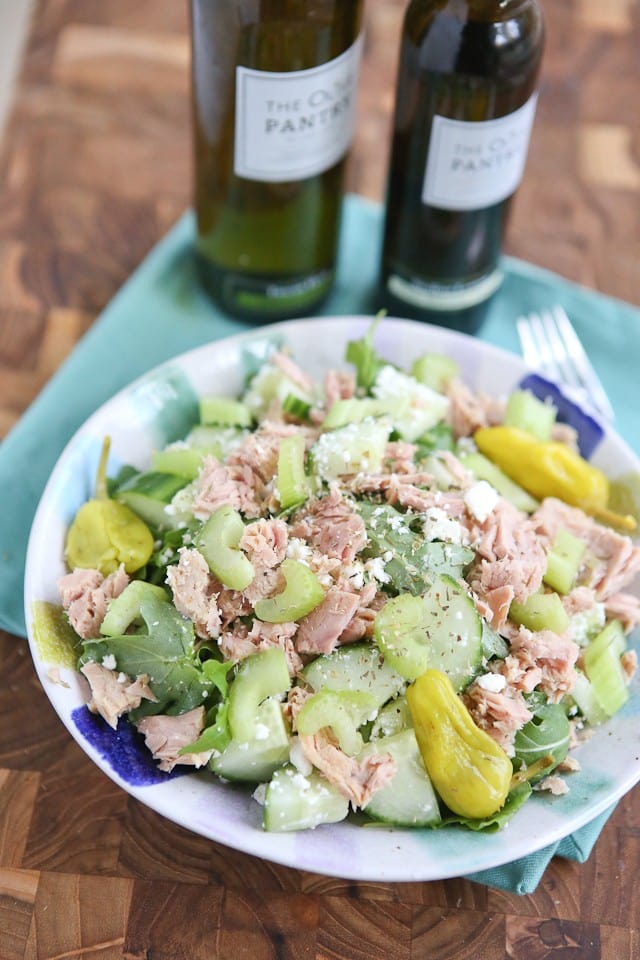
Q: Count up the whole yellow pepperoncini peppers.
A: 3